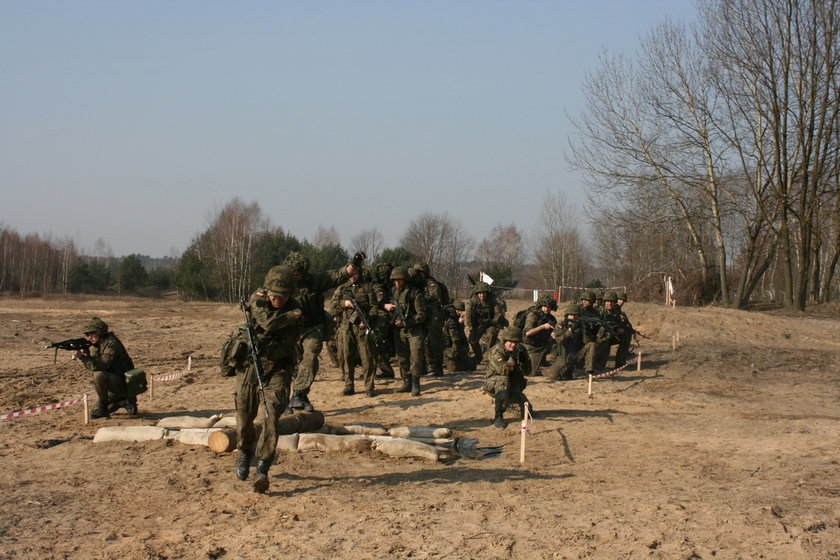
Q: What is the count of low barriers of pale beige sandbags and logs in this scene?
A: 1